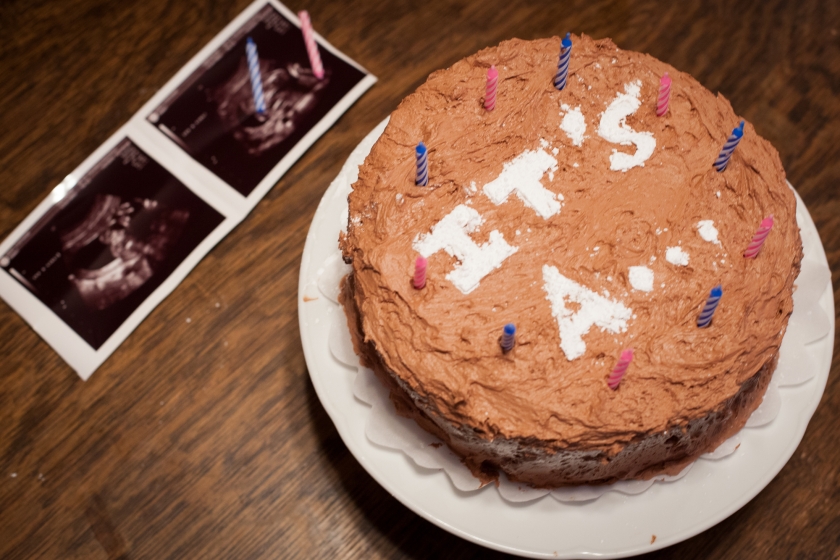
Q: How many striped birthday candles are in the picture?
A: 12